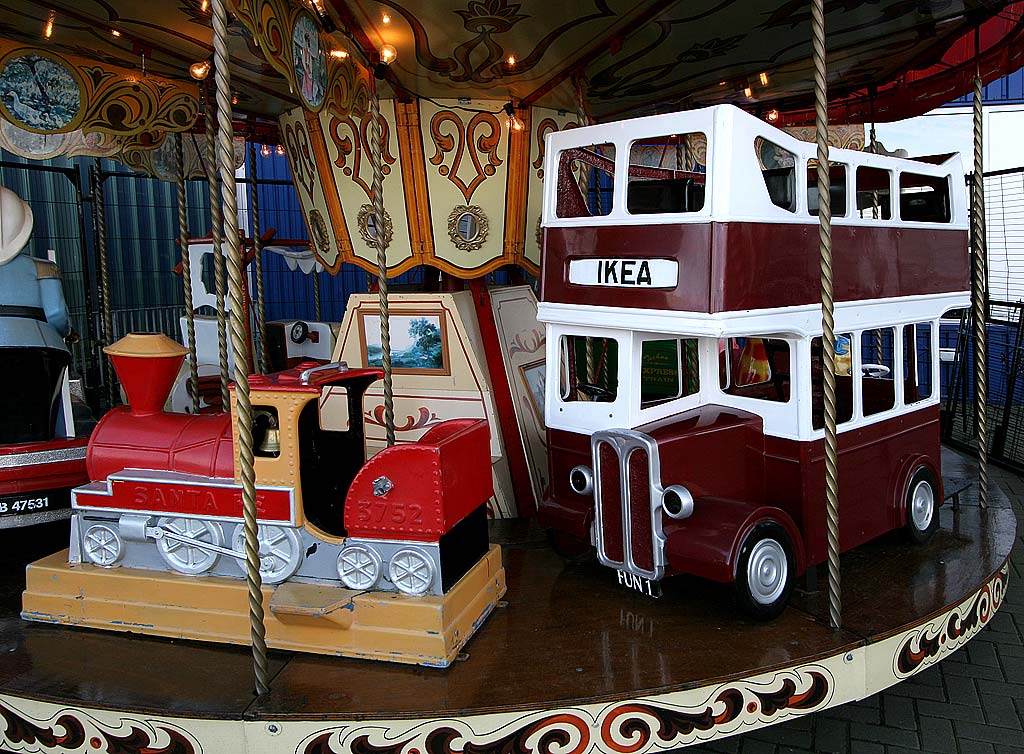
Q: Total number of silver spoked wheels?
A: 5